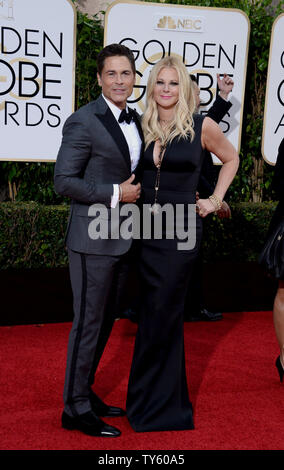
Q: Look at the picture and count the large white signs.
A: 3